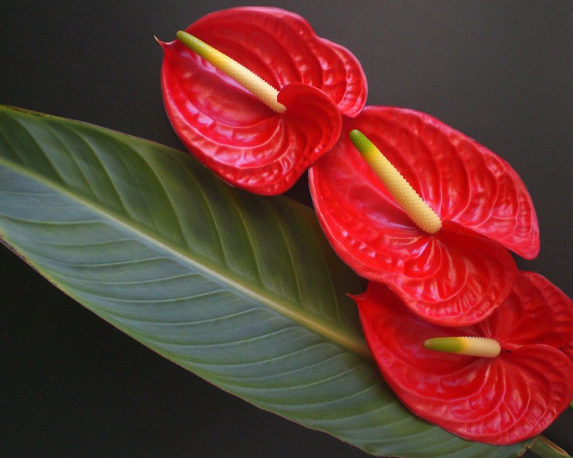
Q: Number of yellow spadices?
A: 3